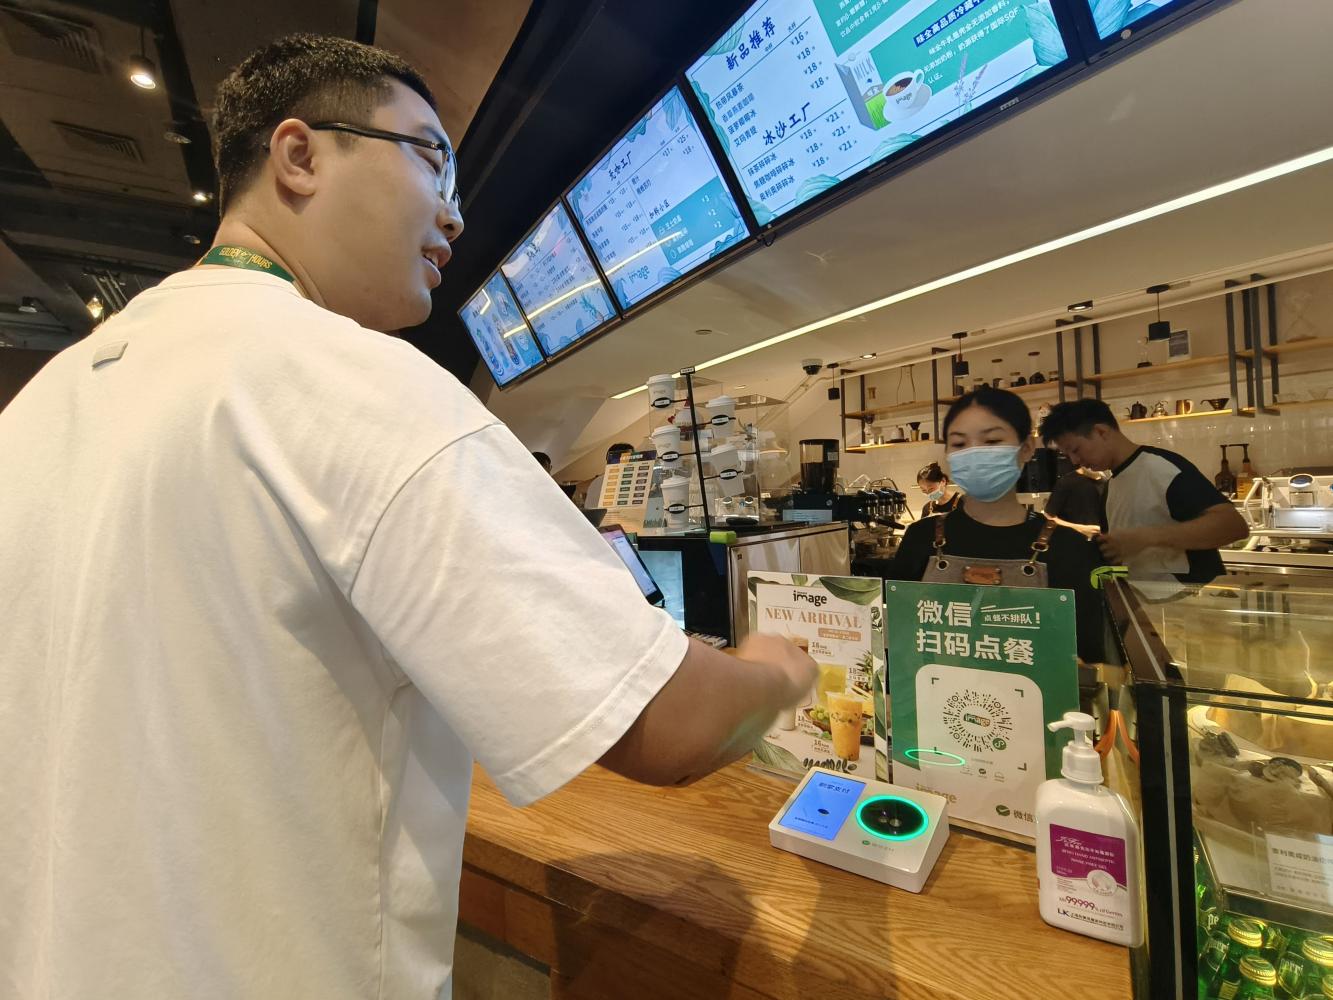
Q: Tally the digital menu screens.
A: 5